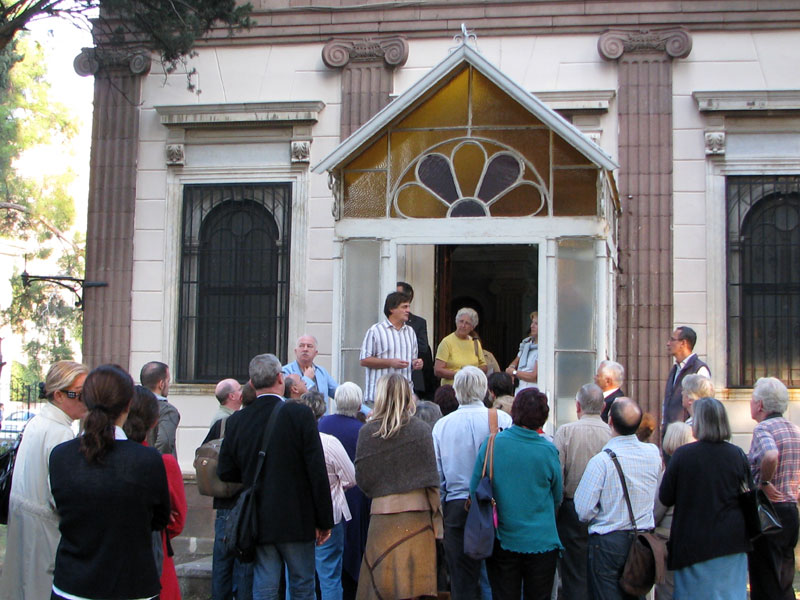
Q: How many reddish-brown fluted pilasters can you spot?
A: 3